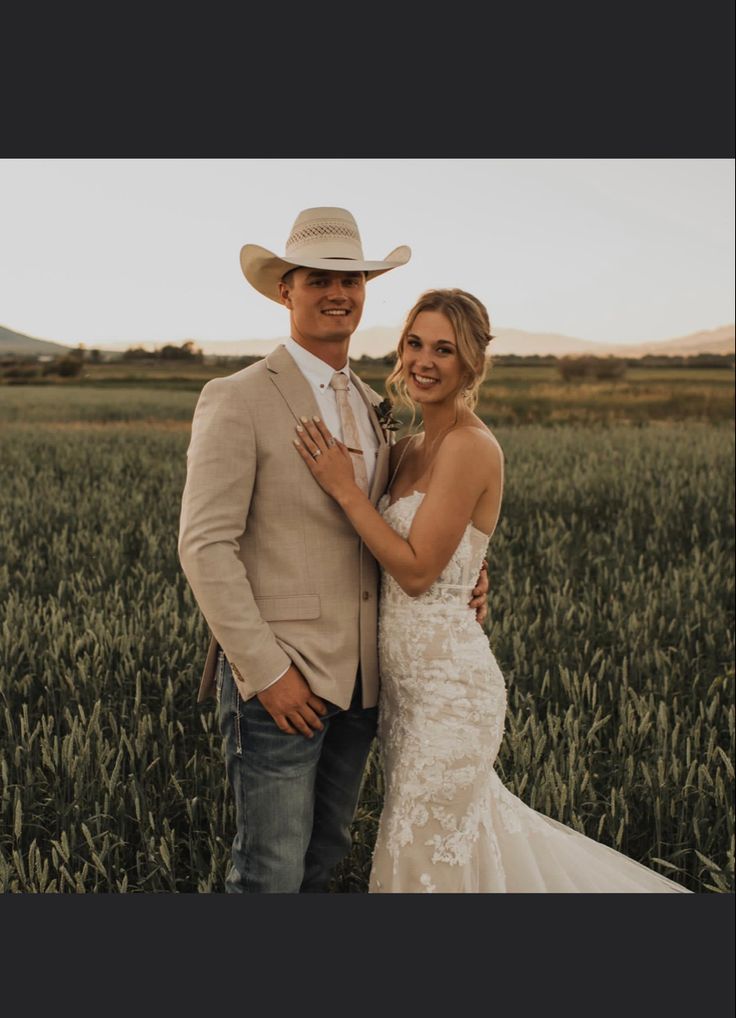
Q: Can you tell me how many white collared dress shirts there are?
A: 1